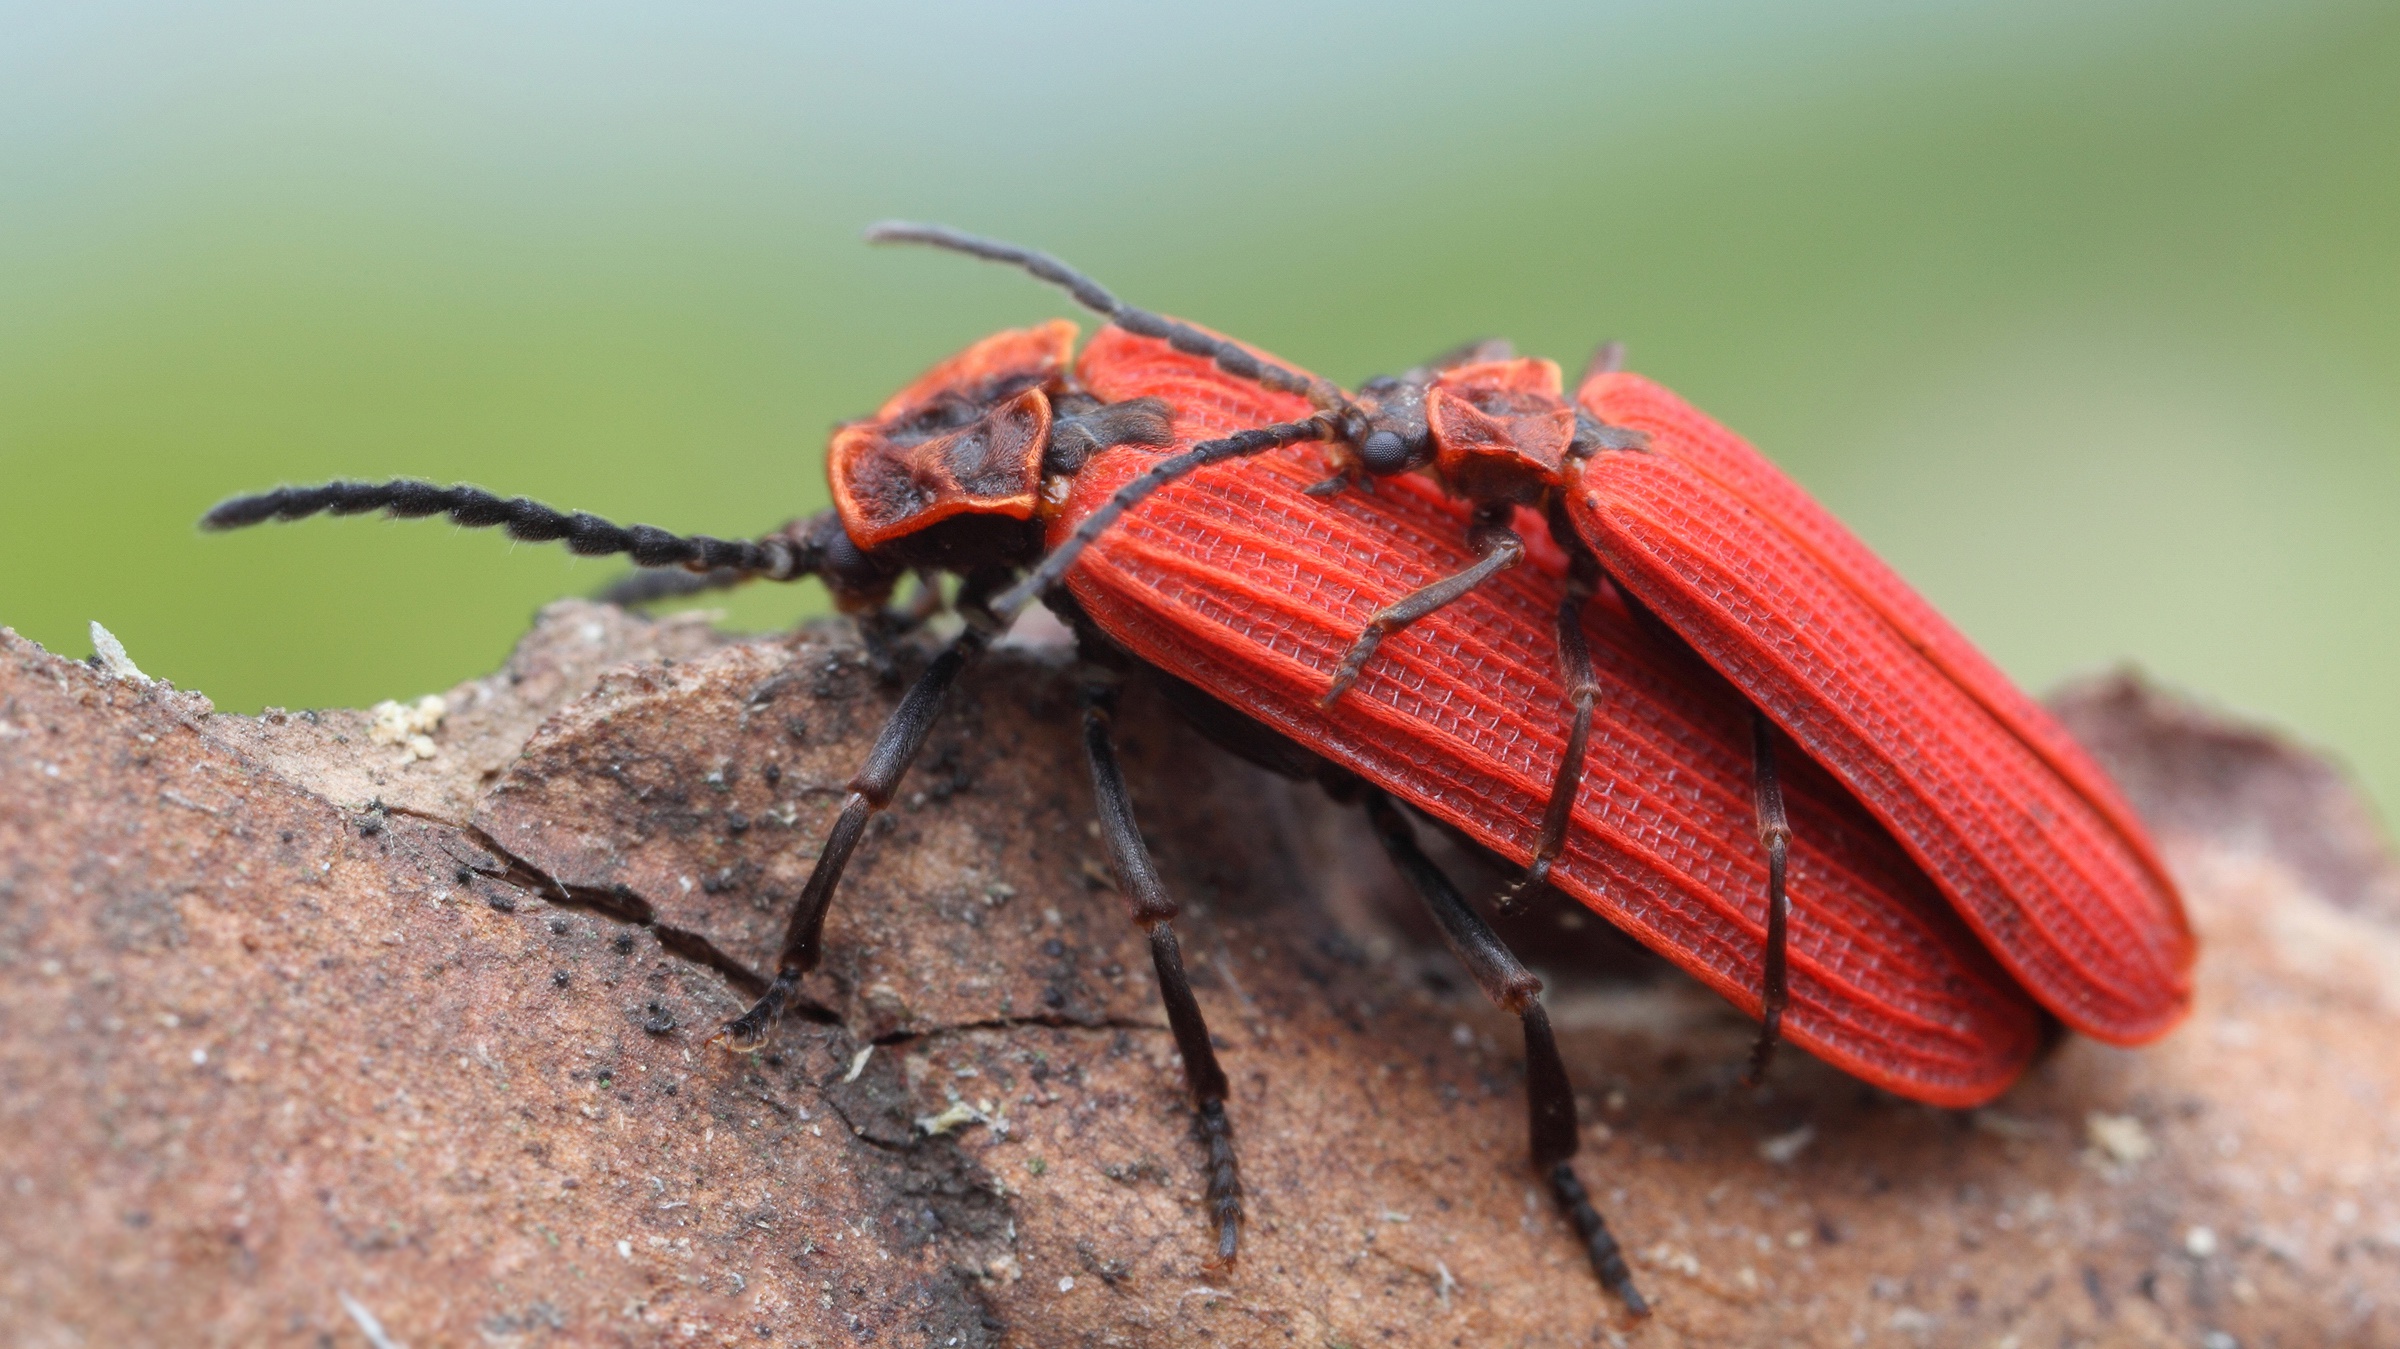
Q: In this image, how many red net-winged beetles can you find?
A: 2